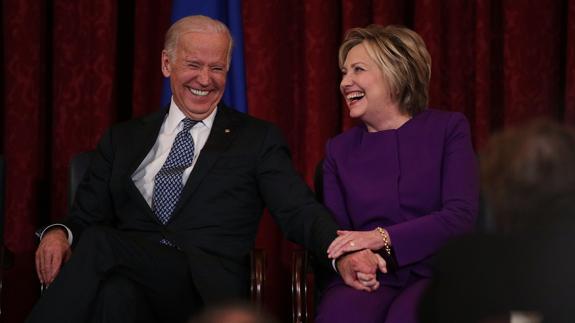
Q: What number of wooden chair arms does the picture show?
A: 2